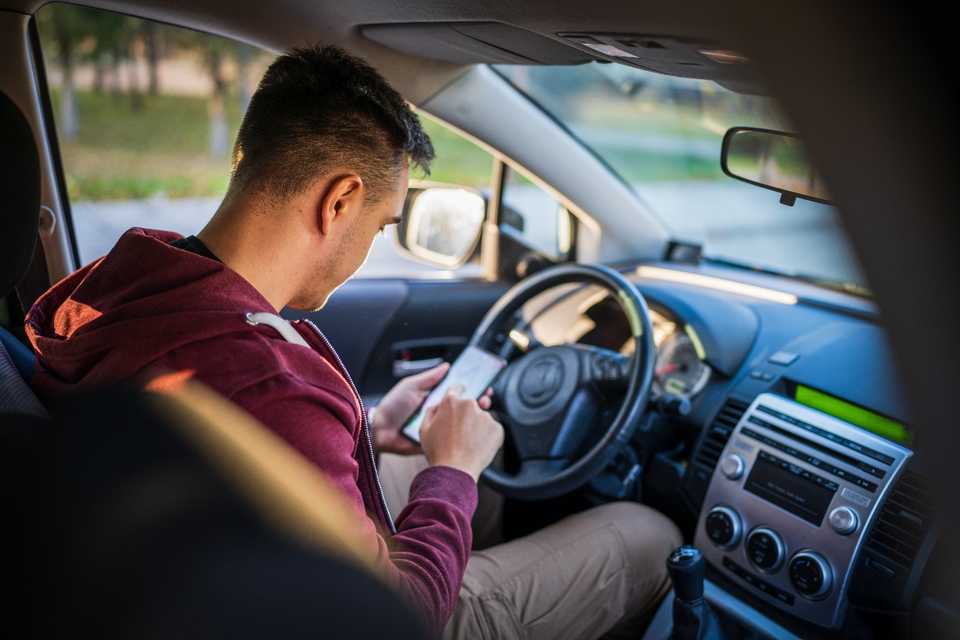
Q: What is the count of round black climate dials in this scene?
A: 3